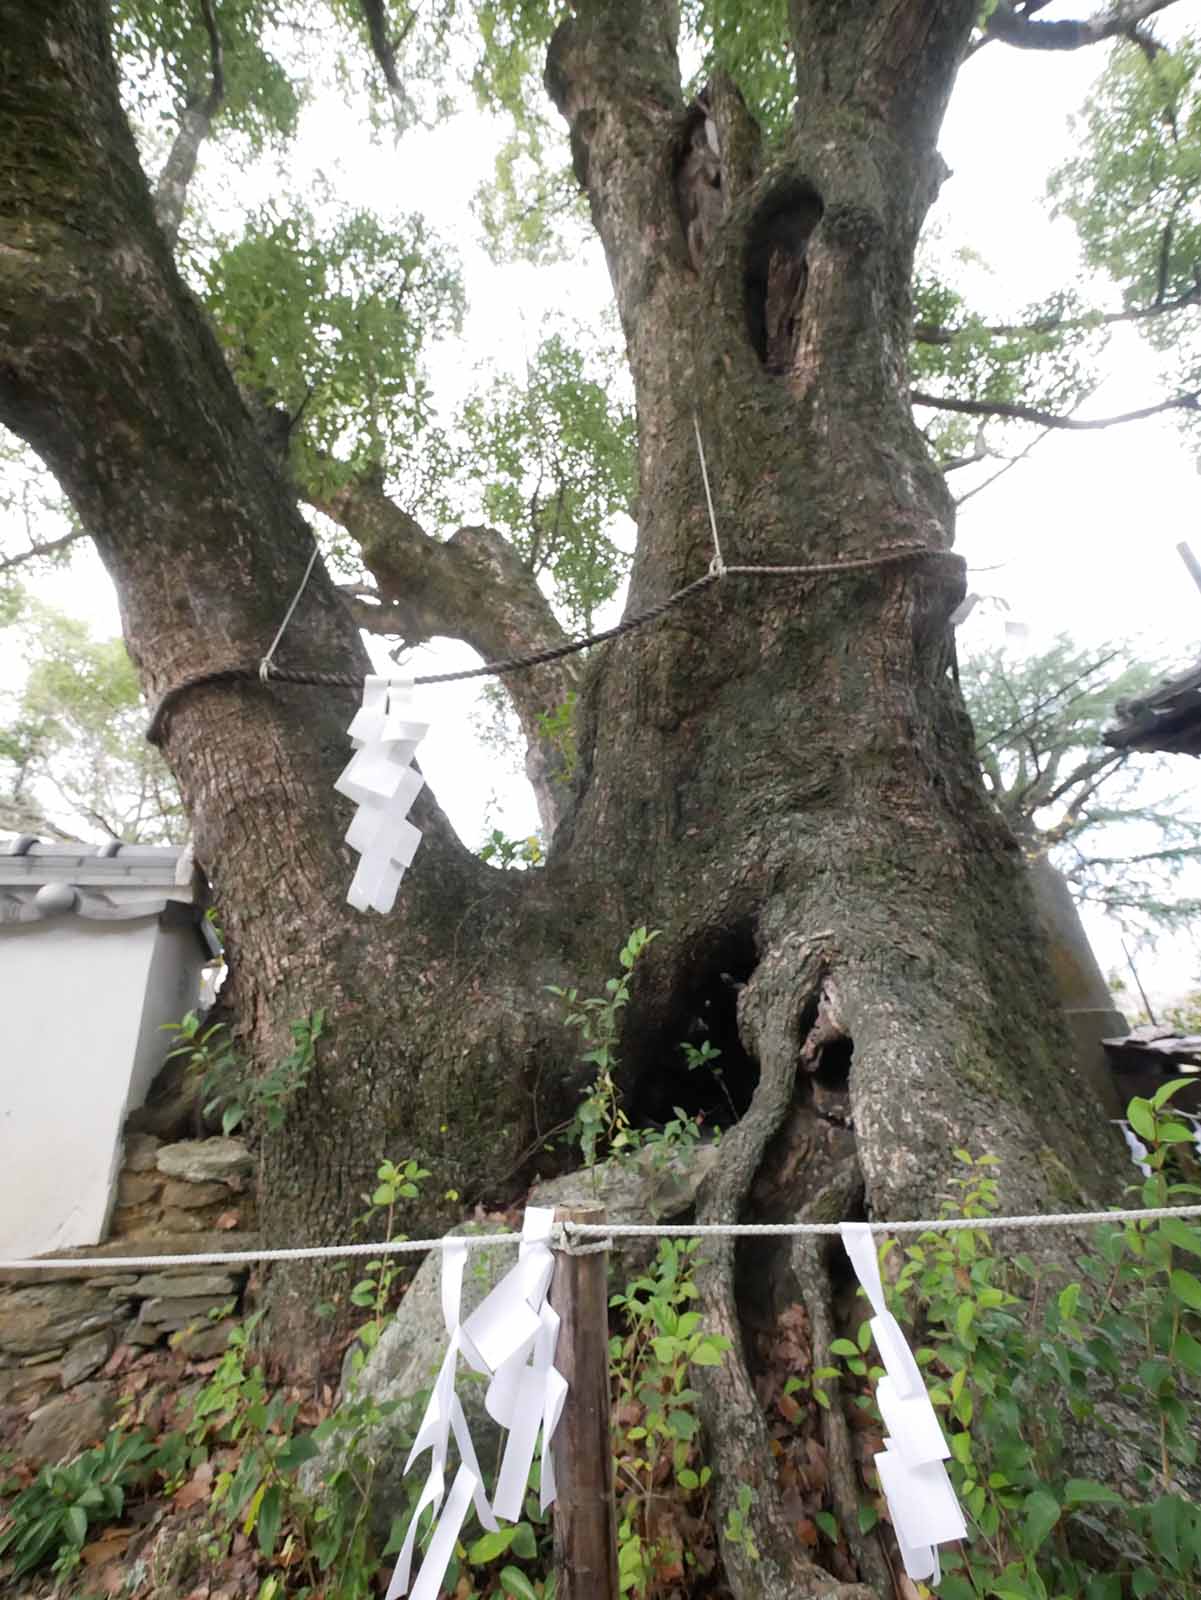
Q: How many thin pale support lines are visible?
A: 2